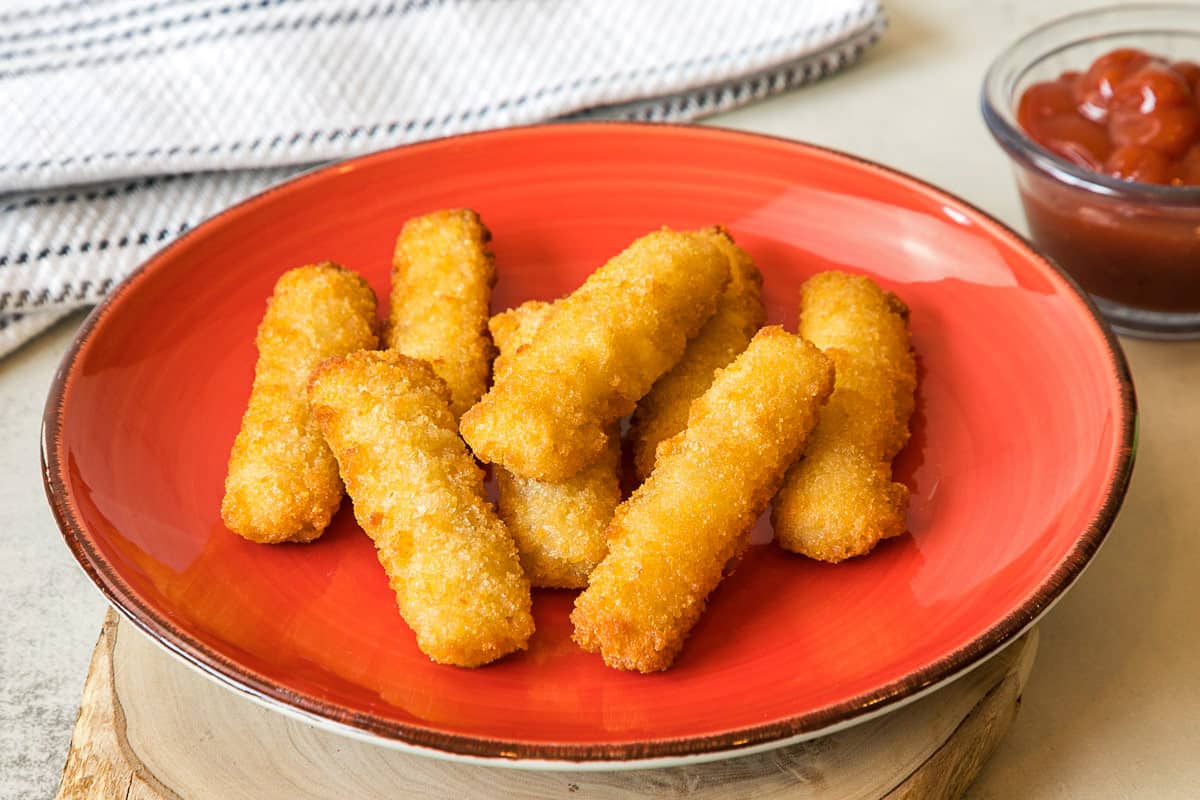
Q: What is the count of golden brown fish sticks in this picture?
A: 8